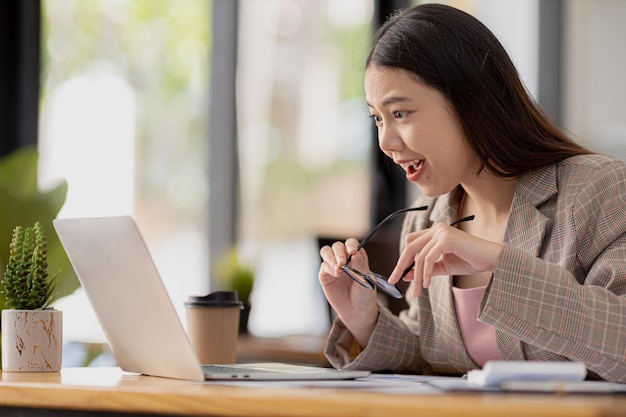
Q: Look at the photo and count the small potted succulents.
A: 1